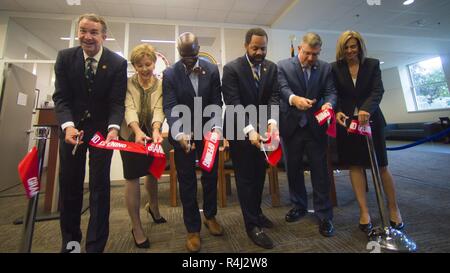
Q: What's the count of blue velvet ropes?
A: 1